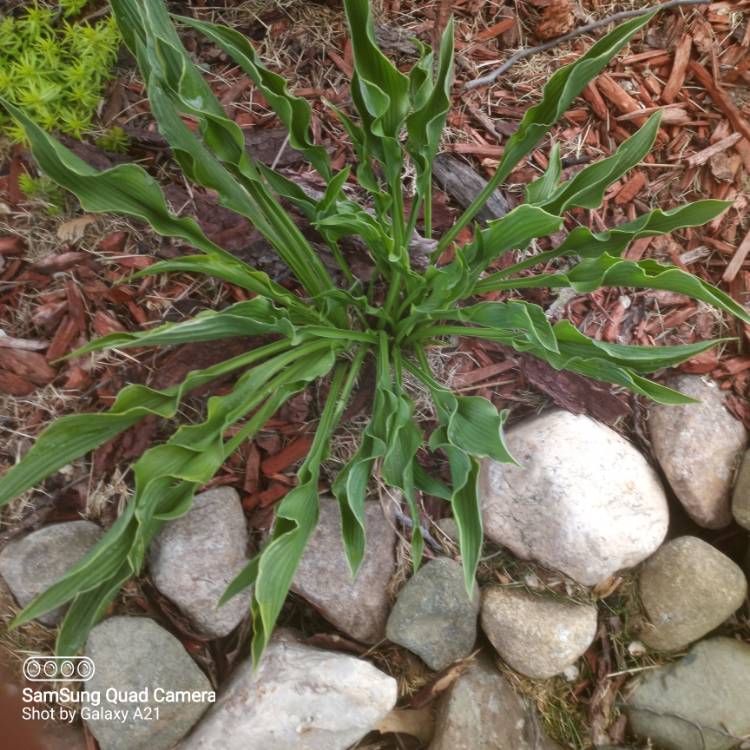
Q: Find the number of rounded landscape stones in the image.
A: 13